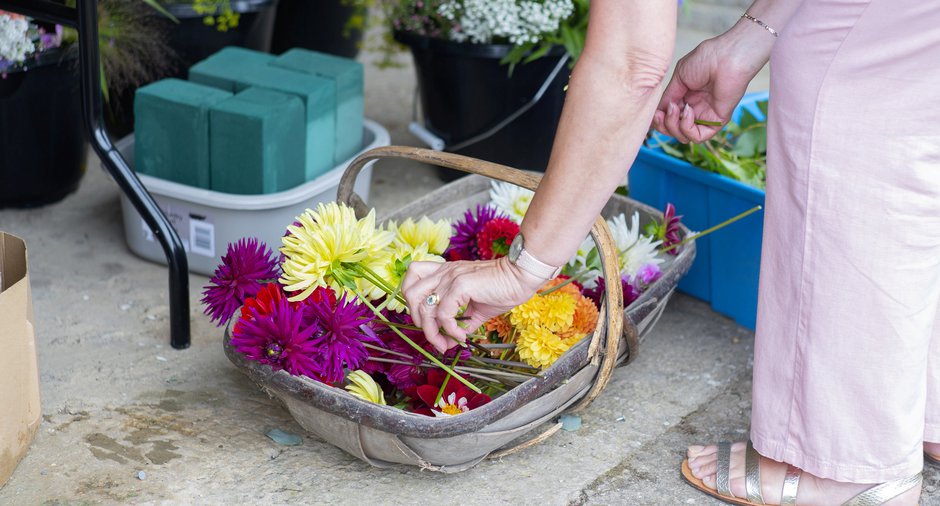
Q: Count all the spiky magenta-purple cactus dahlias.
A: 4